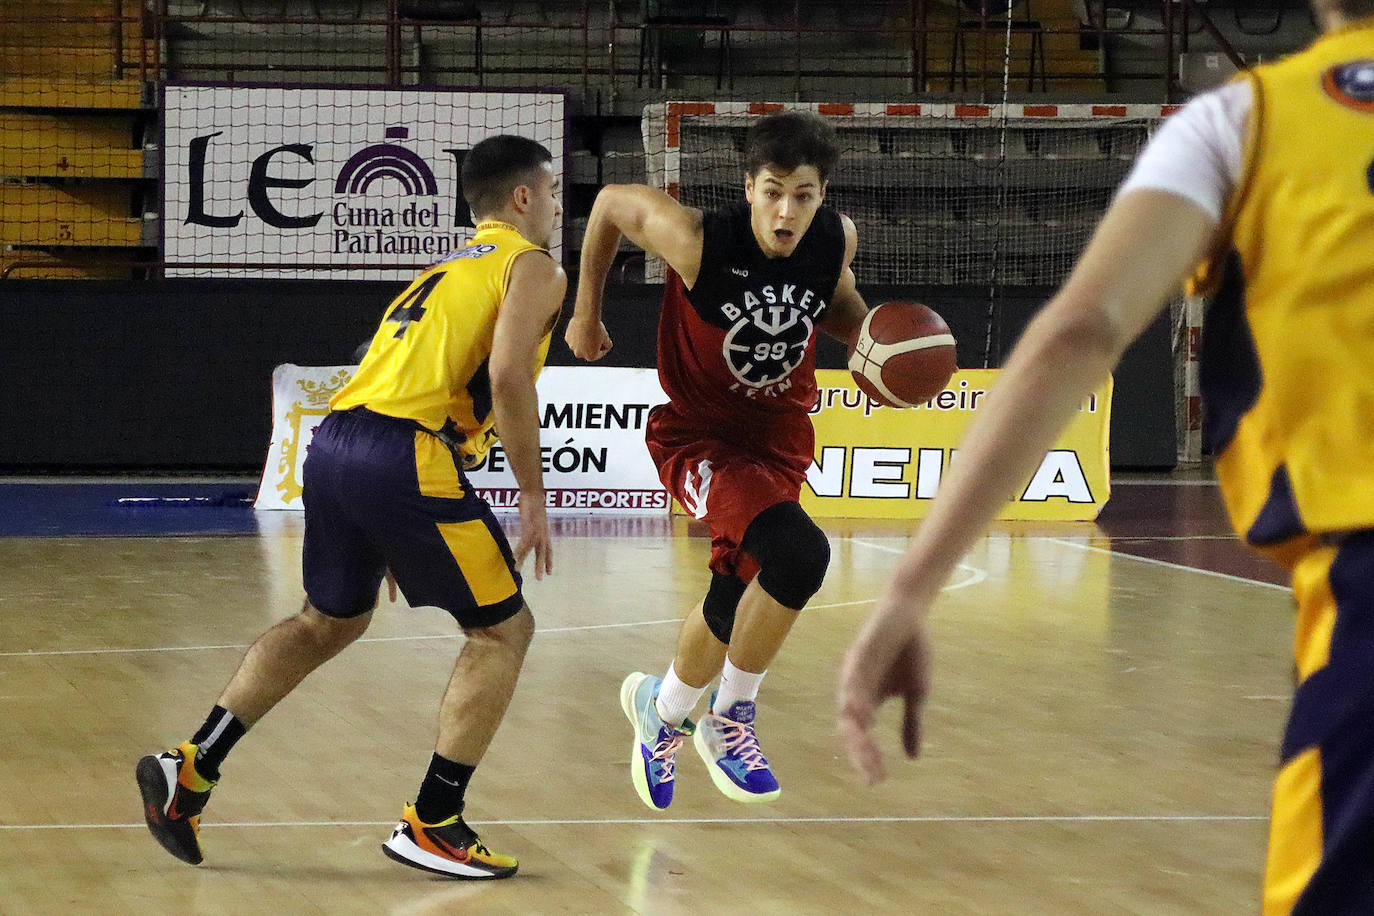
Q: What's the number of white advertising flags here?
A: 2